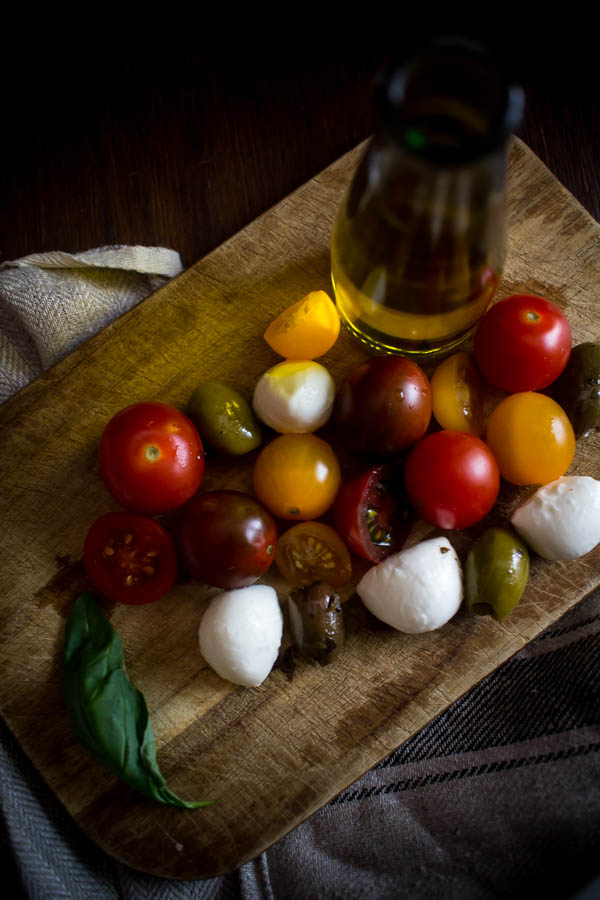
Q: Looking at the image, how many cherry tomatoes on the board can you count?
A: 12